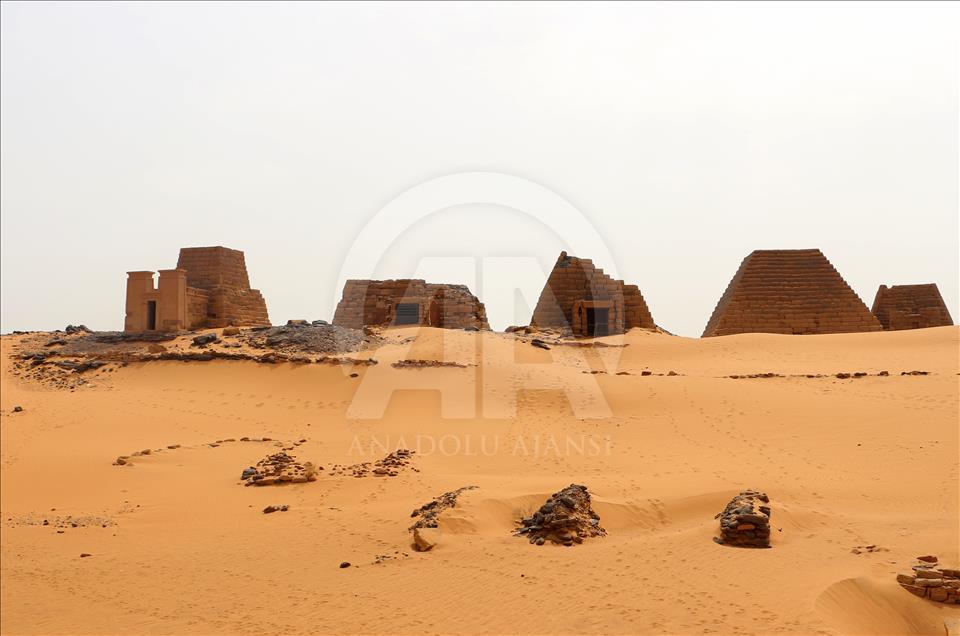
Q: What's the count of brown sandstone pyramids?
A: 5